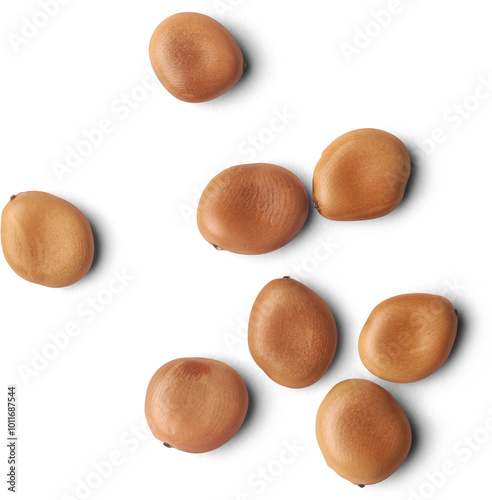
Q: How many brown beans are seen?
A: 8